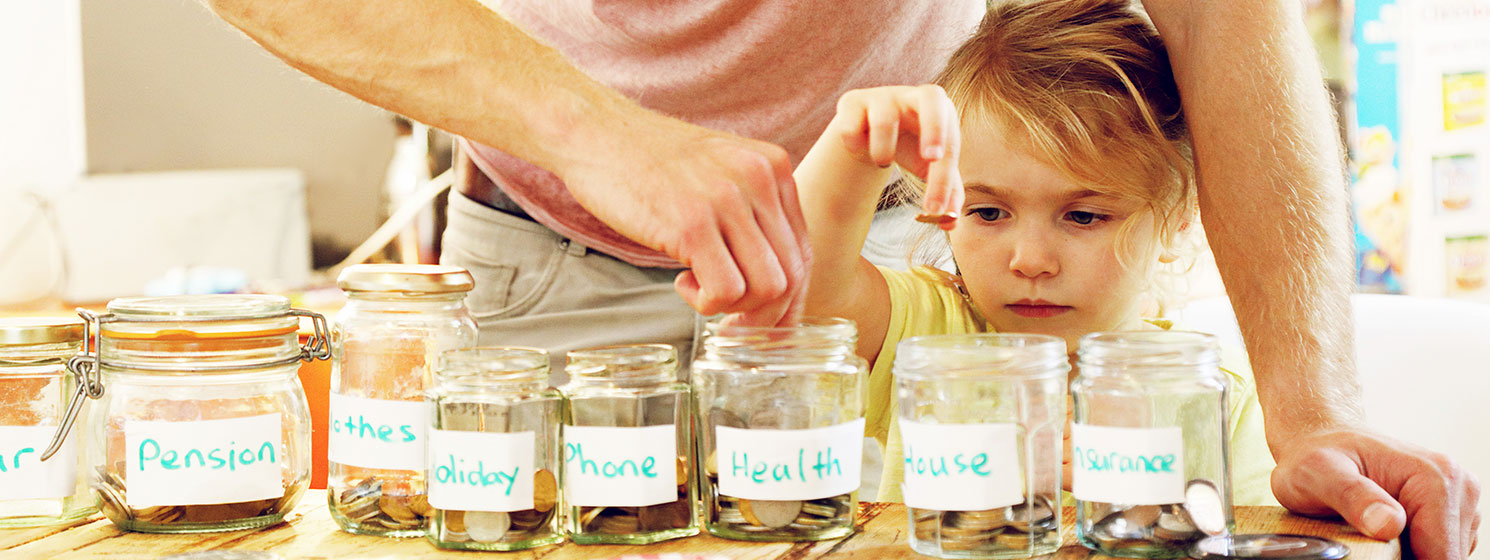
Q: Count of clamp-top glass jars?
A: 1